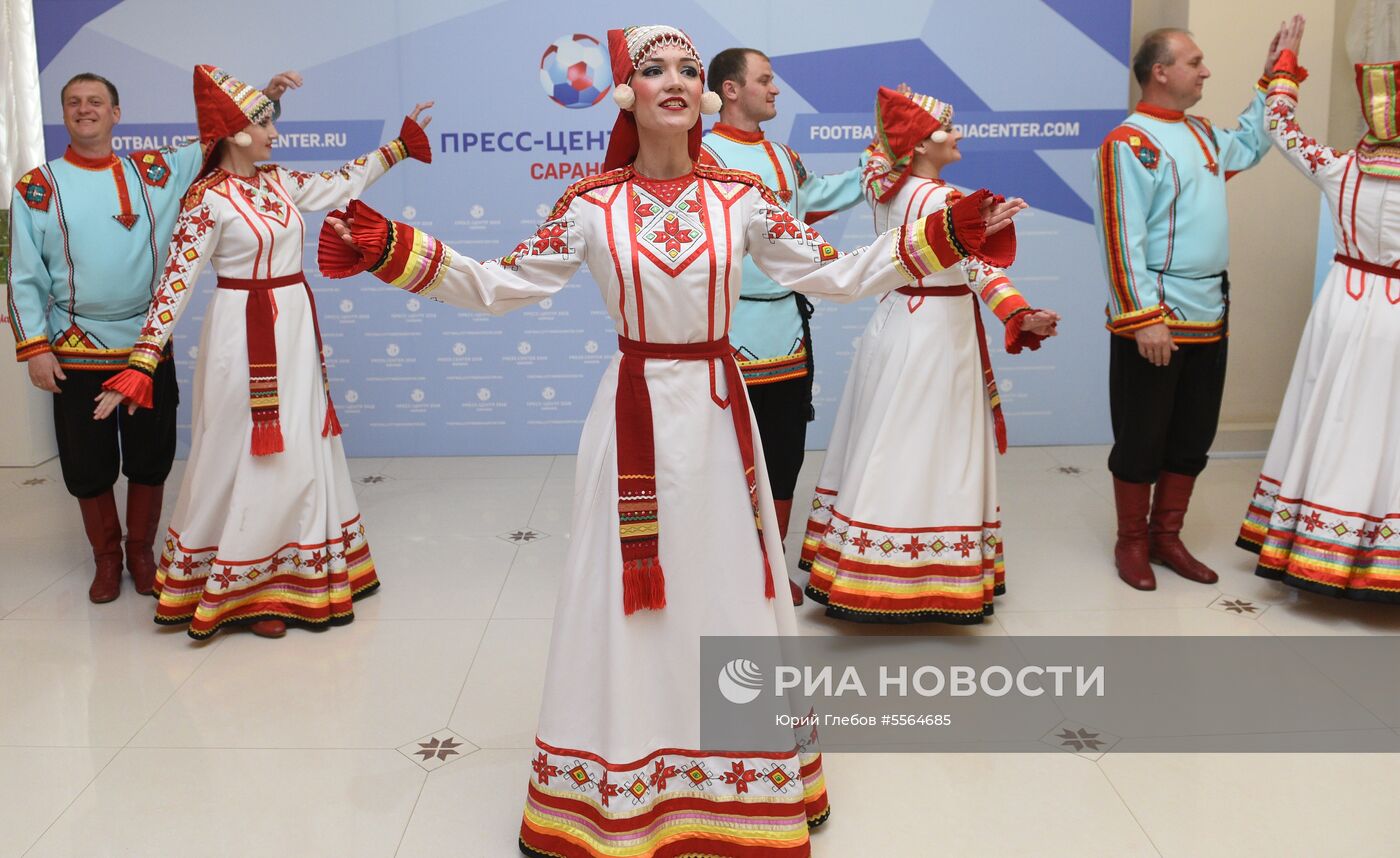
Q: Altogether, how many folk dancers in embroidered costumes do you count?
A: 7